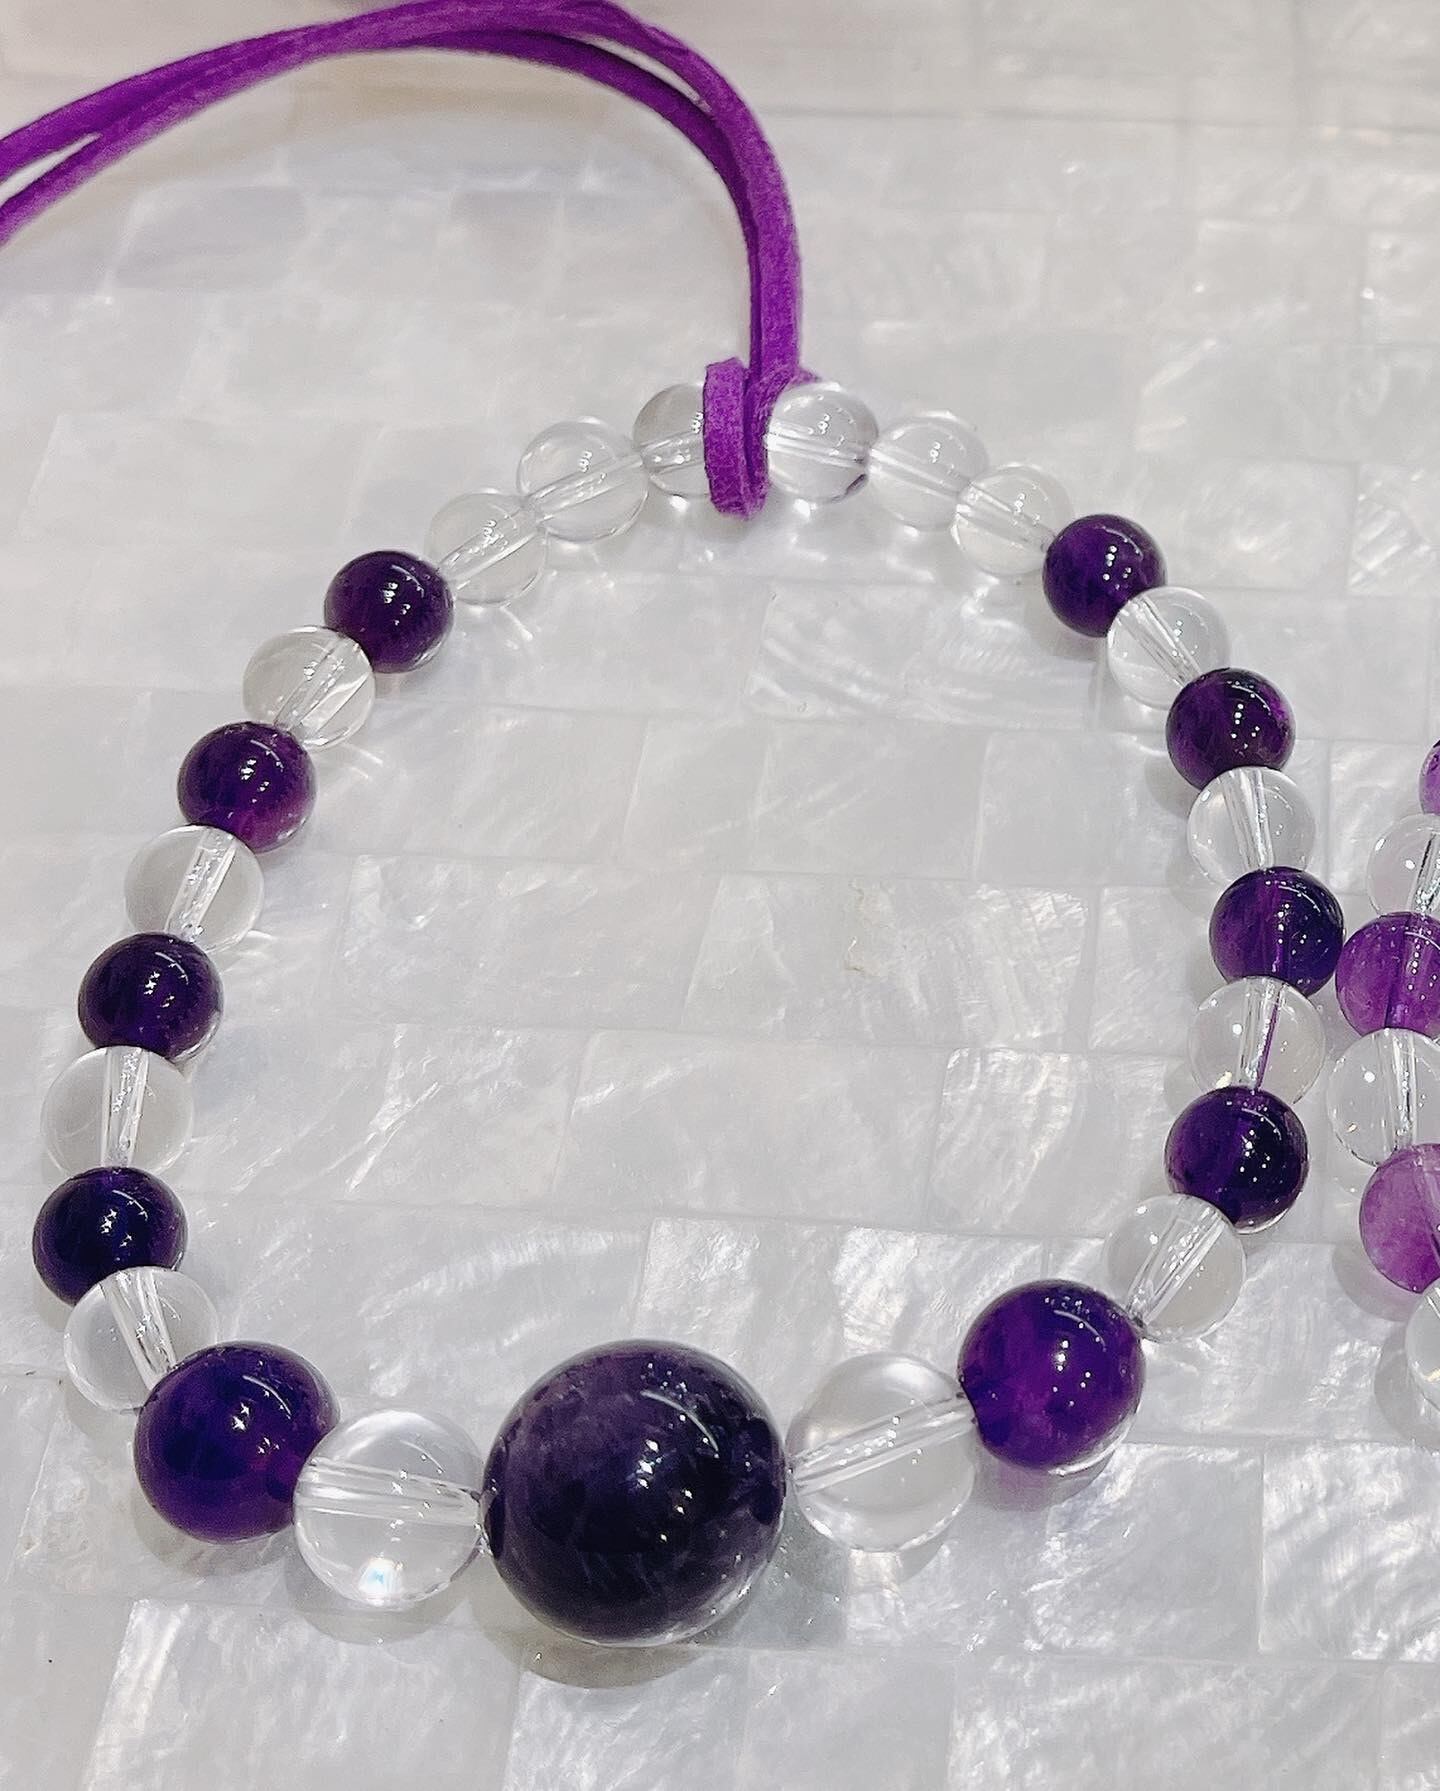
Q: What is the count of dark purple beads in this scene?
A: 11